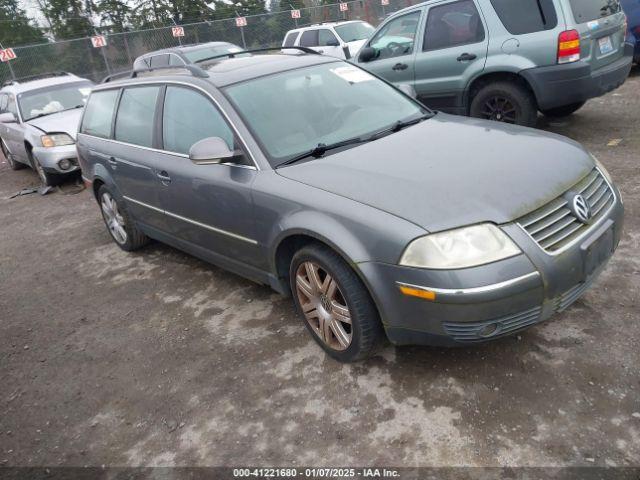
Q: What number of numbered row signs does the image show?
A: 7